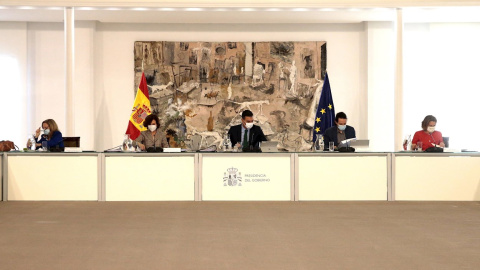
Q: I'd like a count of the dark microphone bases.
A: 5